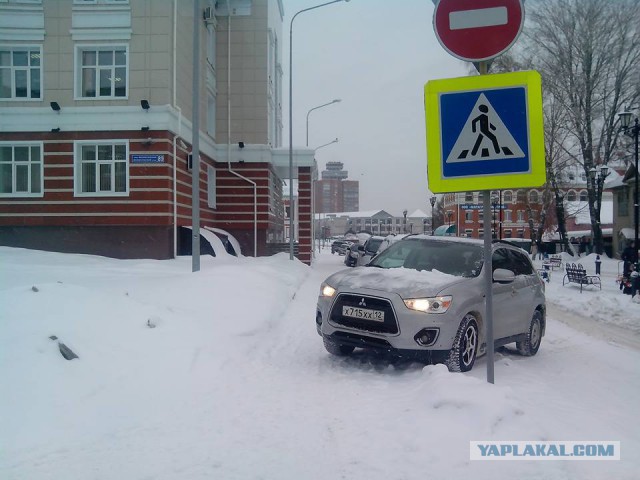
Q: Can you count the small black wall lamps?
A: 6